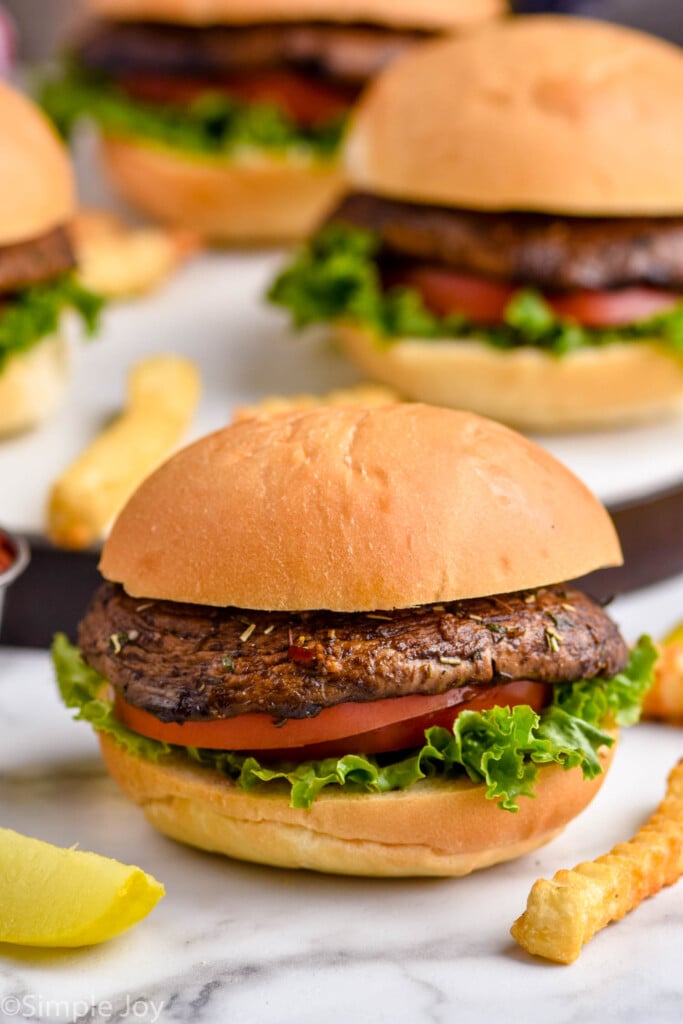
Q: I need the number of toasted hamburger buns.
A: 4